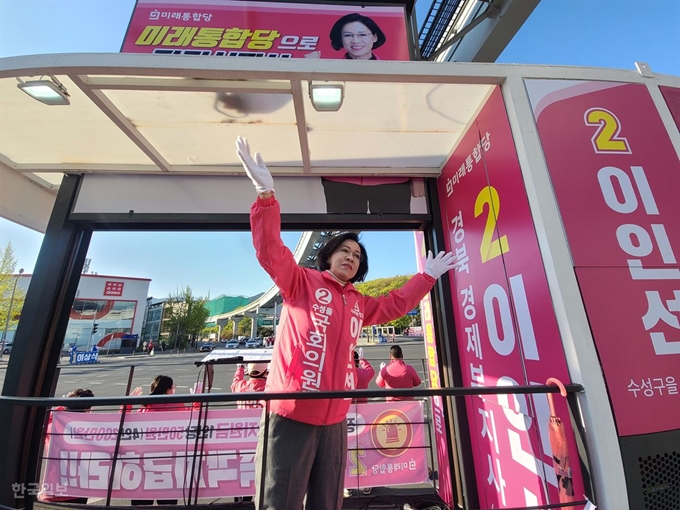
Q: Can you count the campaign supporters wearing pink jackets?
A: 5